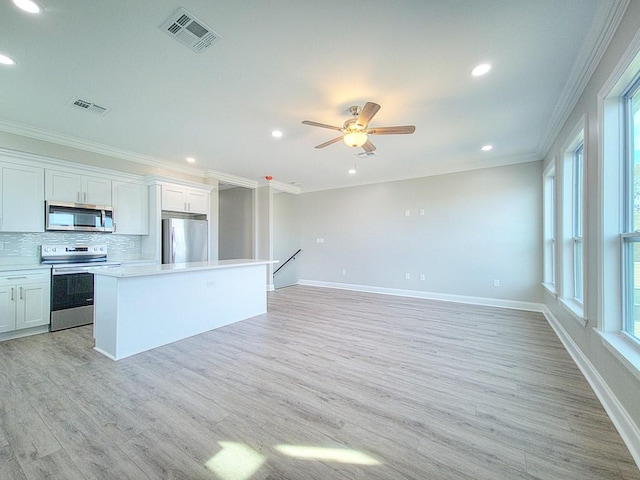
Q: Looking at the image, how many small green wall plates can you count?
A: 0